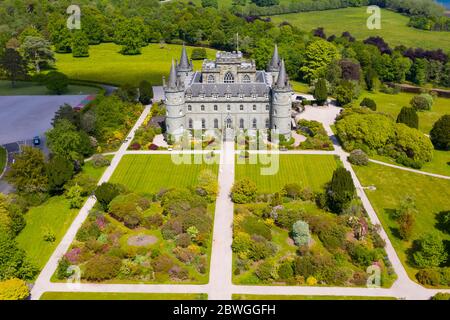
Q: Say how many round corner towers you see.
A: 4